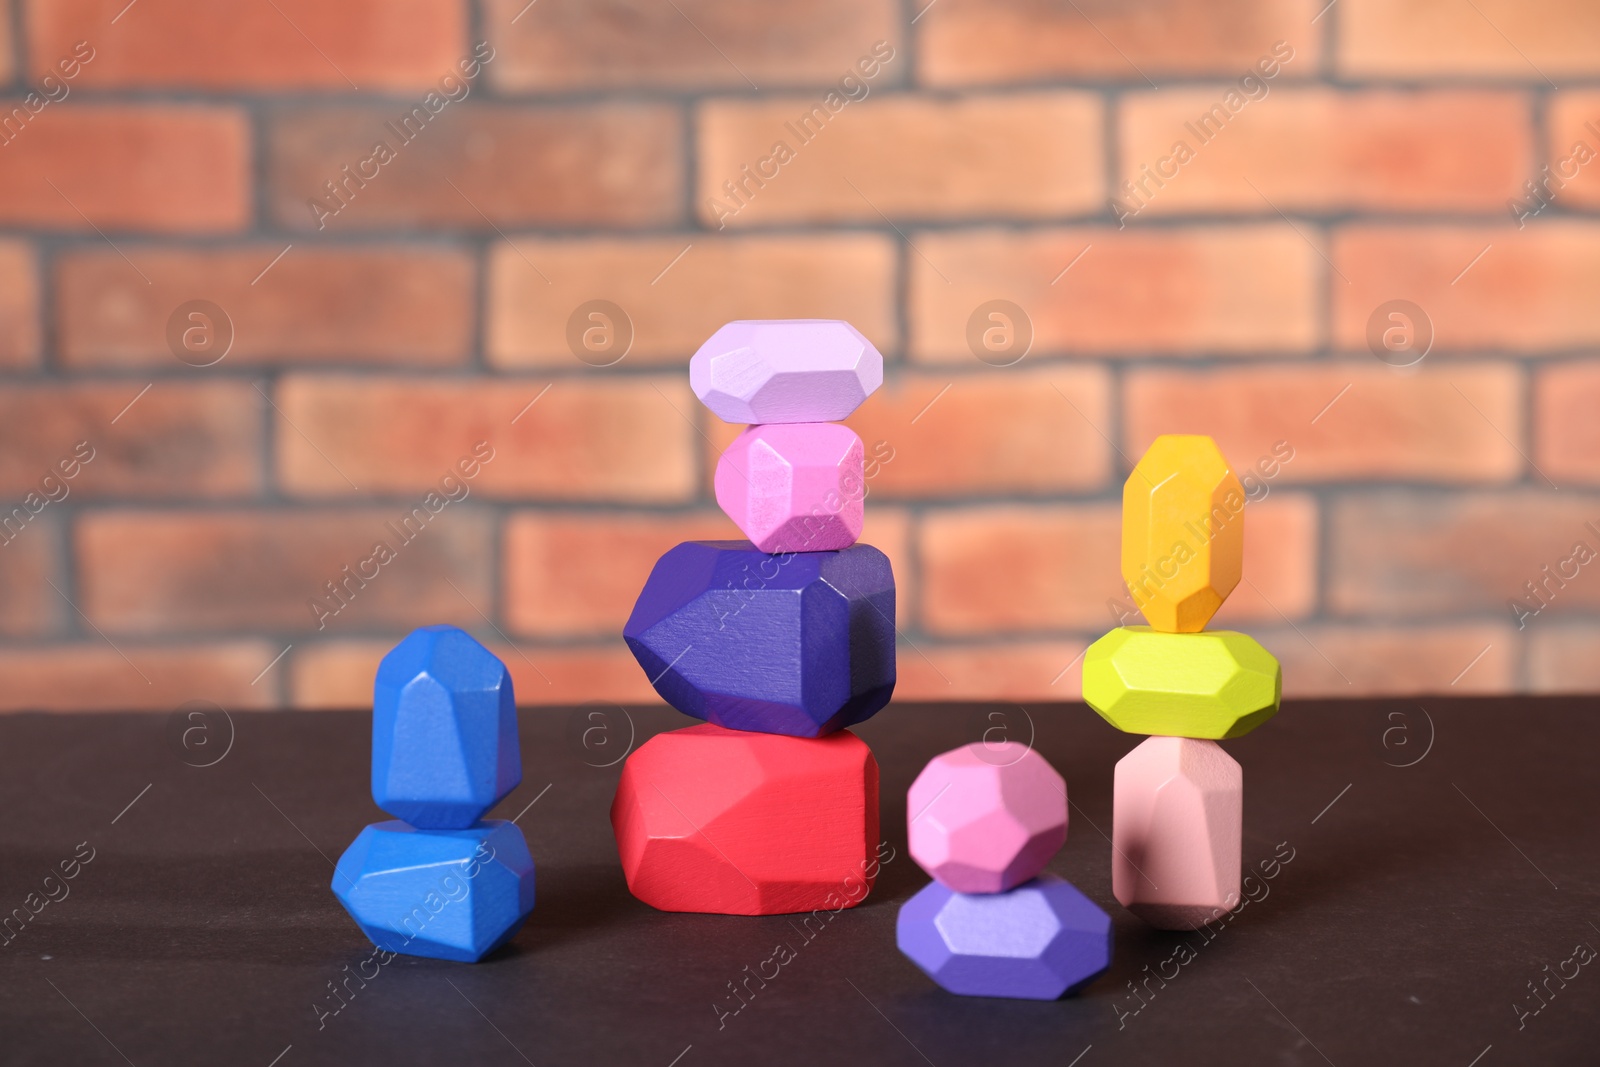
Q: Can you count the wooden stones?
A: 11